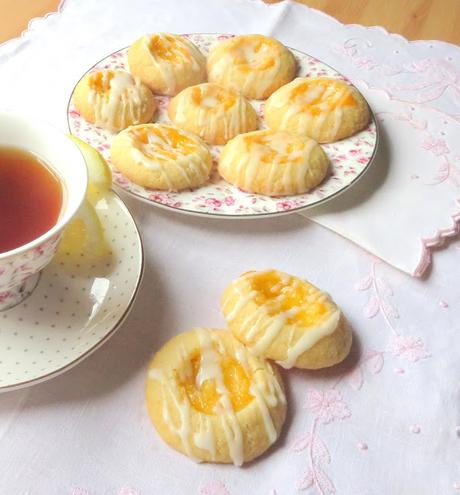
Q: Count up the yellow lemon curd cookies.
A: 9